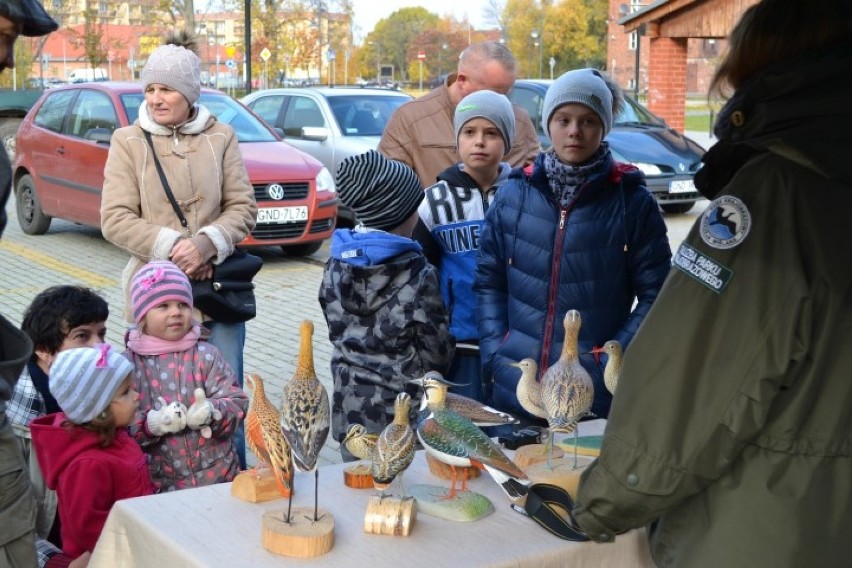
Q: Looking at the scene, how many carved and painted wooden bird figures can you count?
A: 9